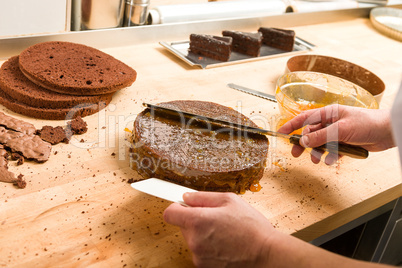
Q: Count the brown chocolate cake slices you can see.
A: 3